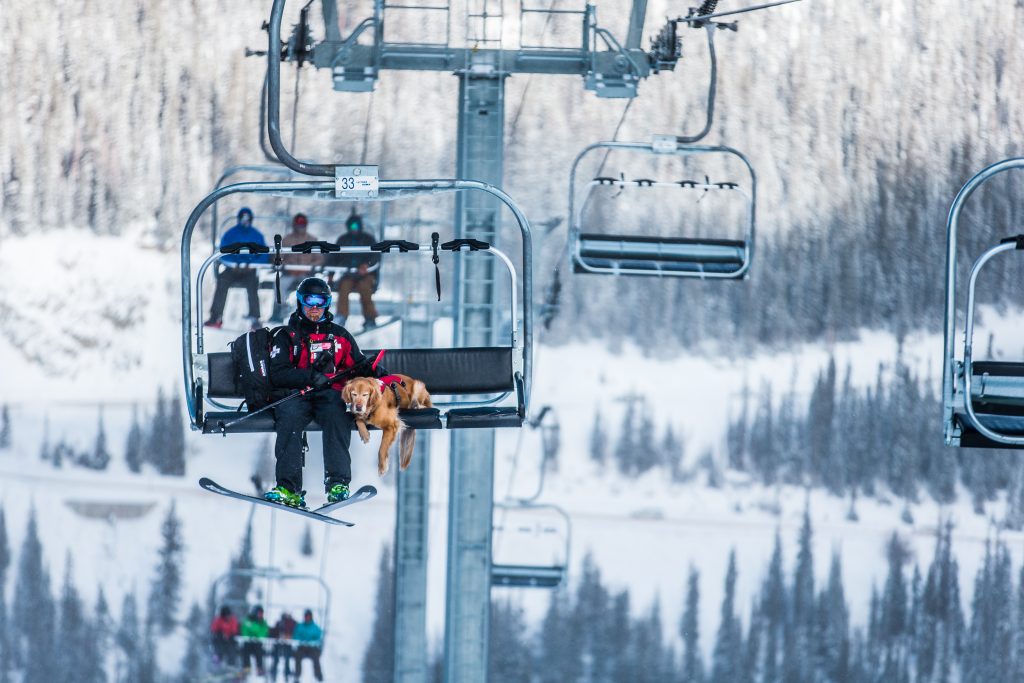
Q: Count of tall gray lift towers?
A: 2